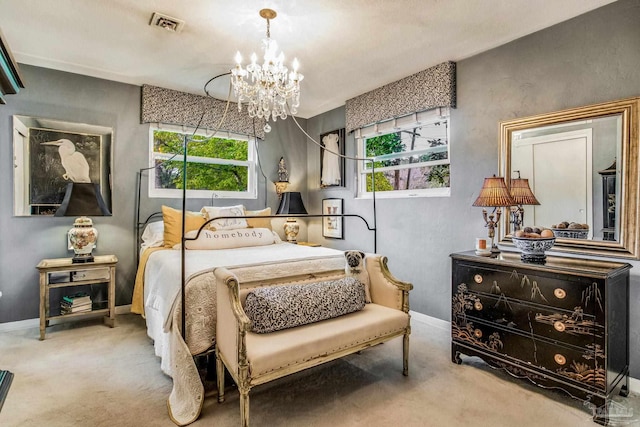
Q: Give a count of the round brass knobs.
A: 6